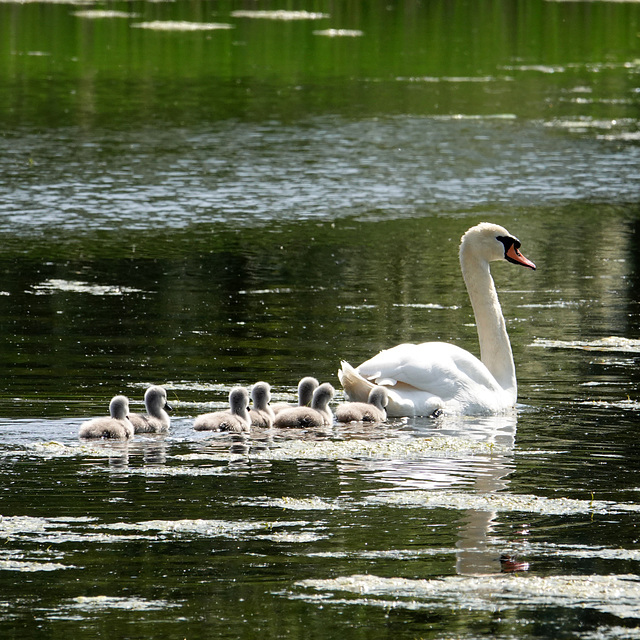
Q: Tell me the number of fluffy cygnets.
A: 7